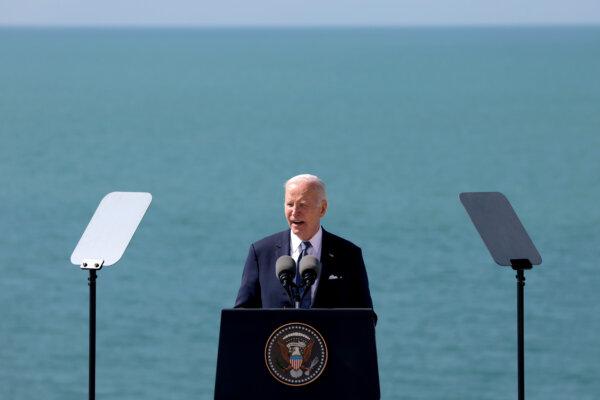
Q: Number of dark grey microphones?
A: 2